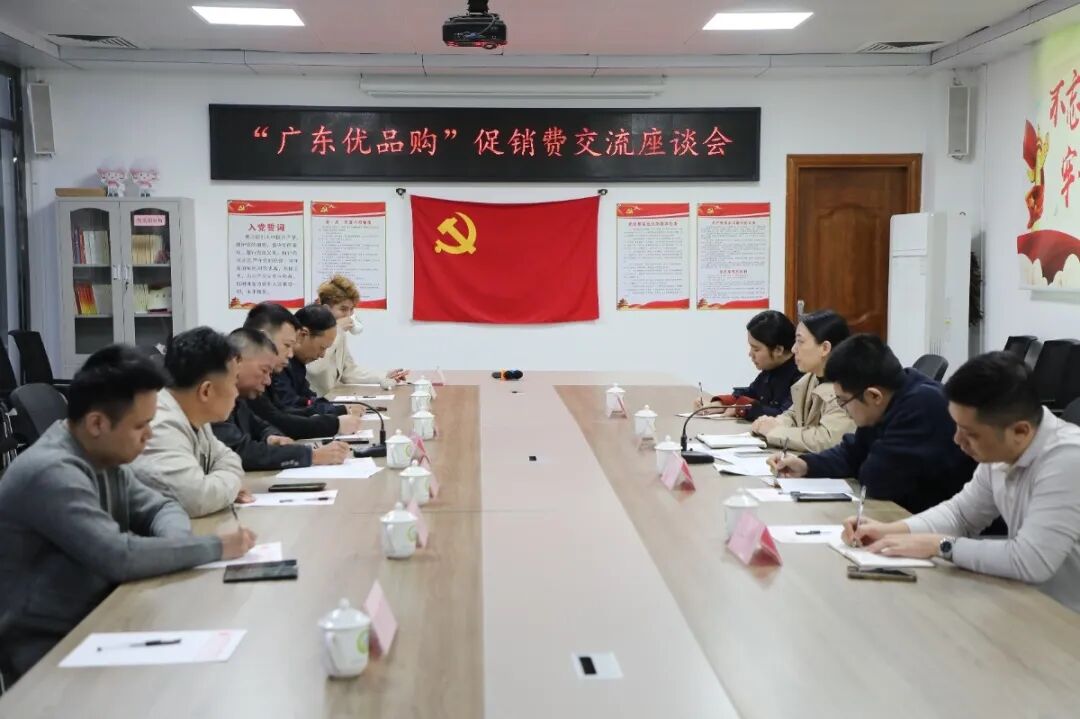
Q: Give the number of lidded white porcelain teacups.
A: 11